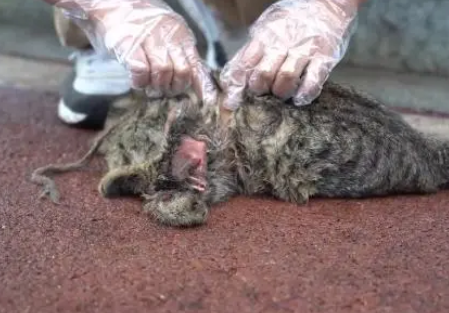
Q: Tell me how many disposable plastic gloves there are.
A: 2